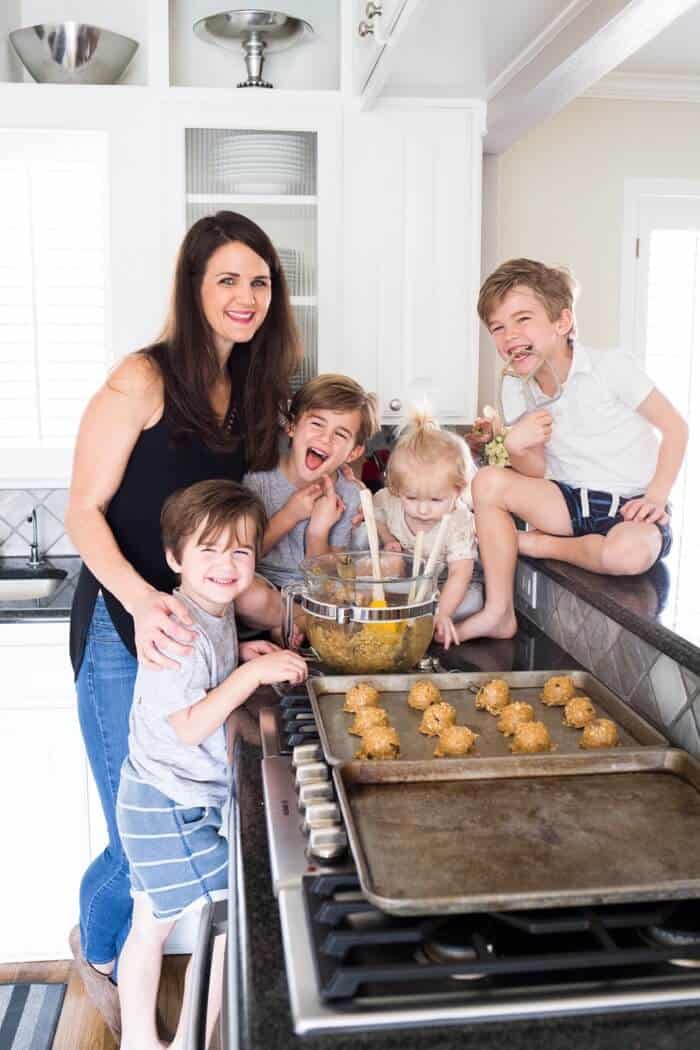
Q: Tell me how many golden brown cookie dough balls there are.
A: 12